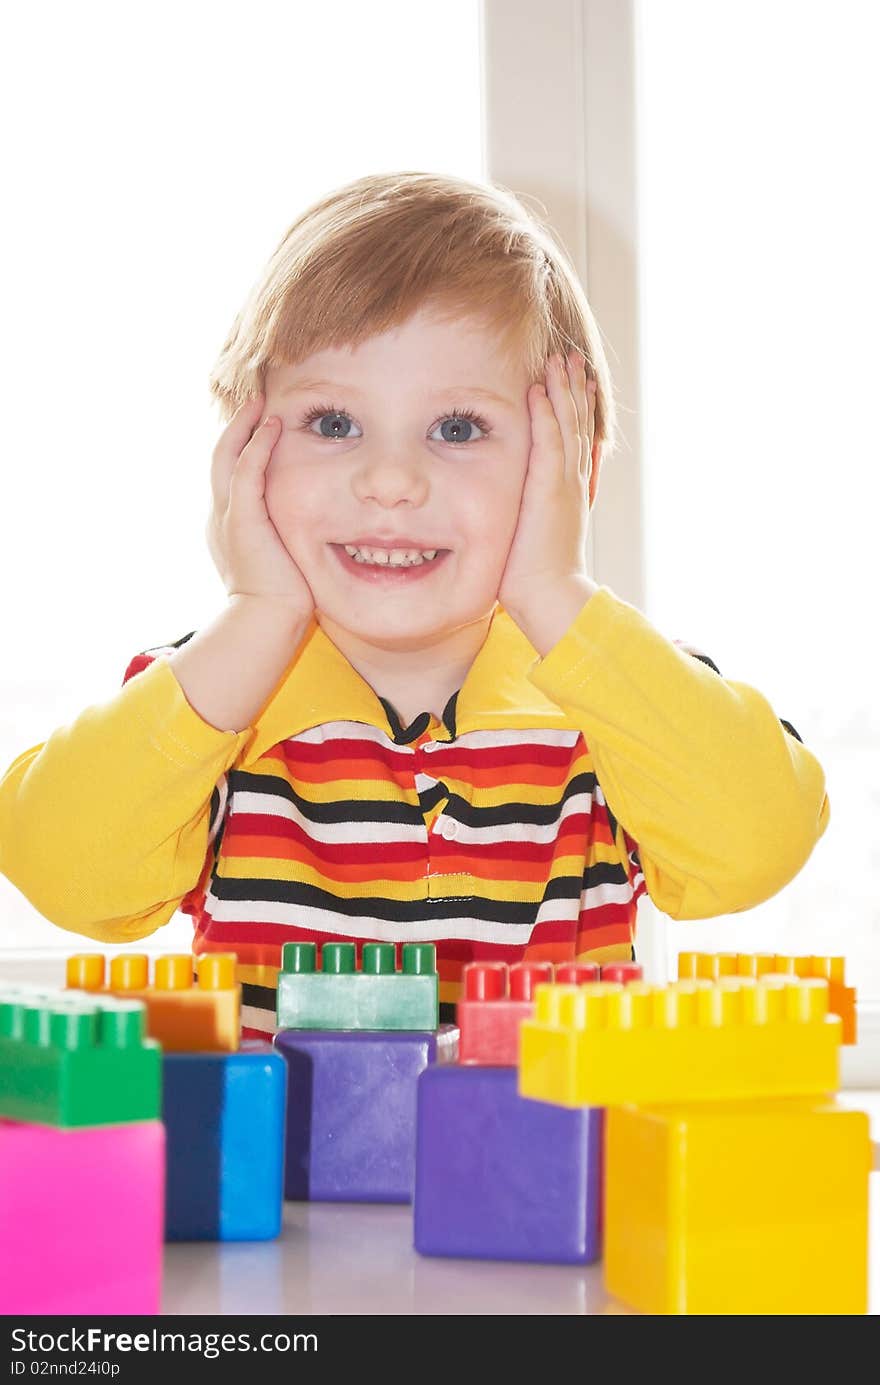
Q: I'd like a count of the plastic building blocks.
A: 11